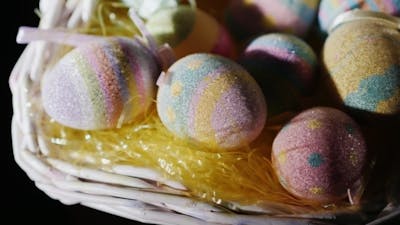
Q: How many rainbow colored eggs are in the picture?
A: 1